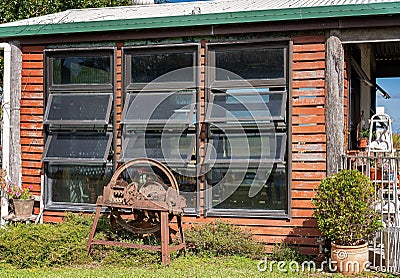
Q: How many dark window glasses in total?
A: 12